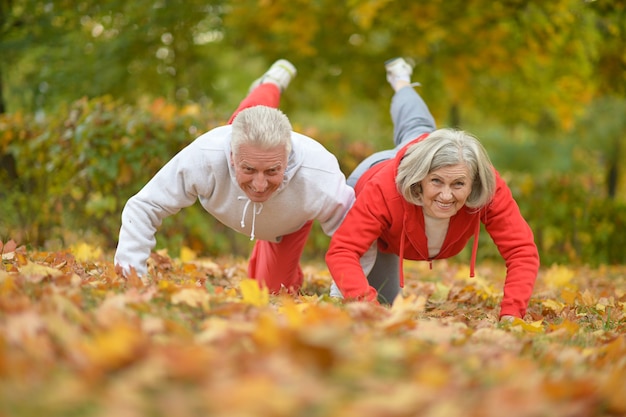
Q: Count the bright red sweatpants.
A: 1